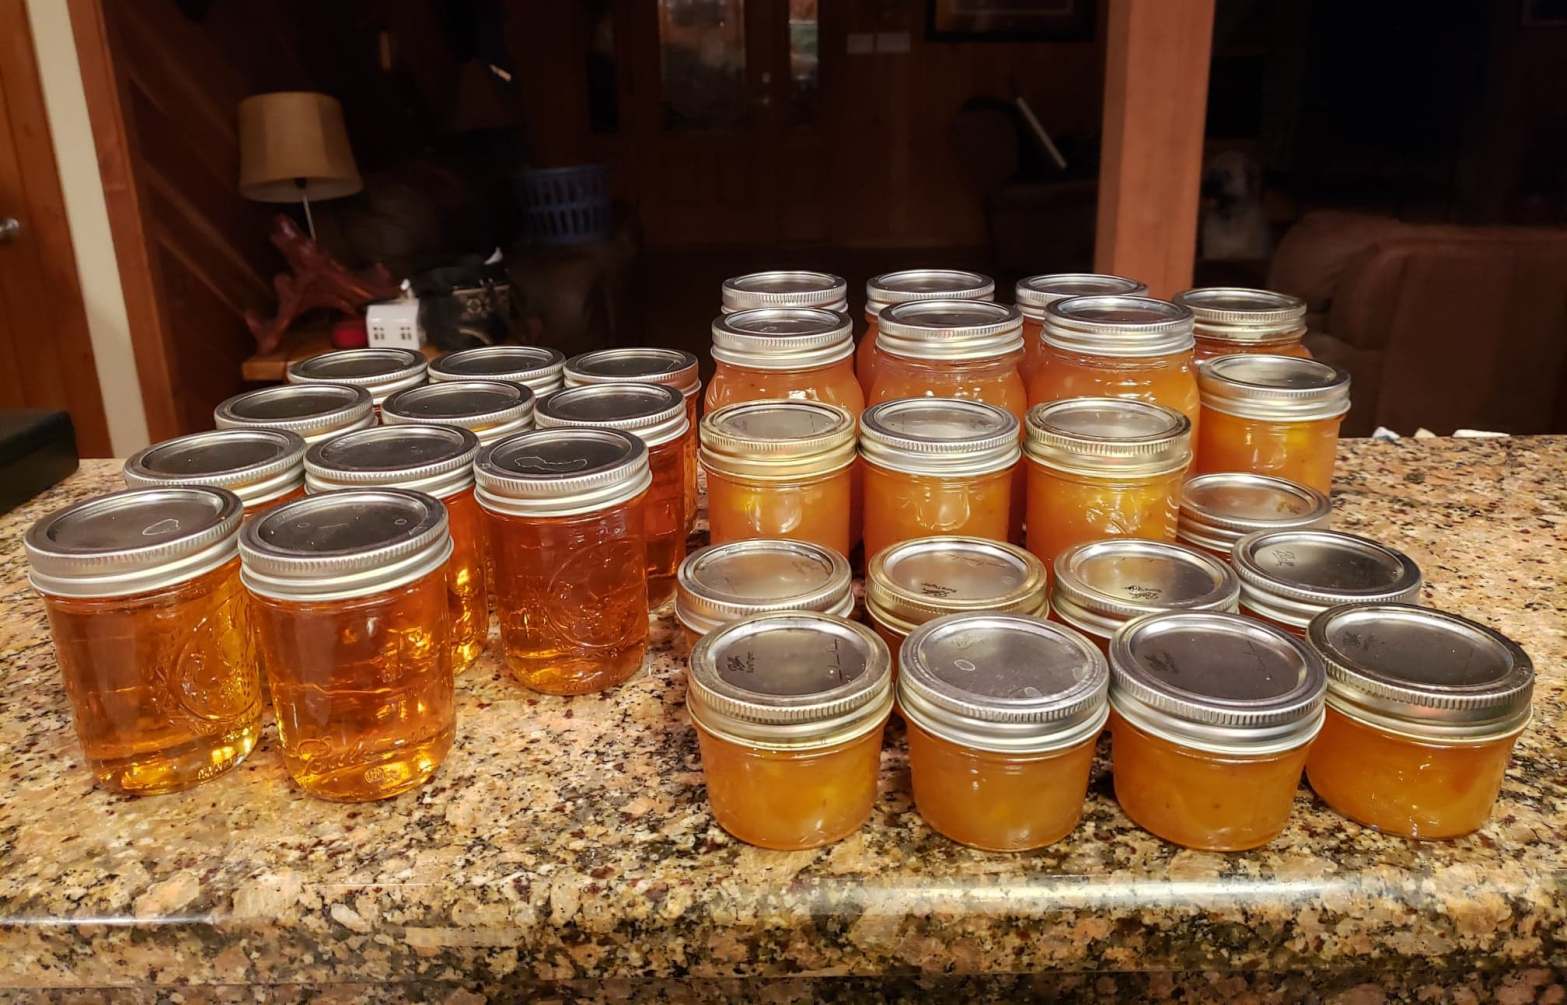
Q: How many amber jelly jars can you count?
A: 11